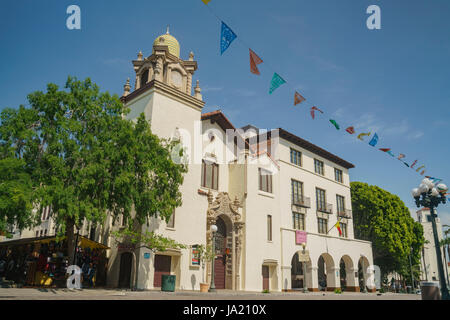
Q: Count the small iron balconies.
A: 3